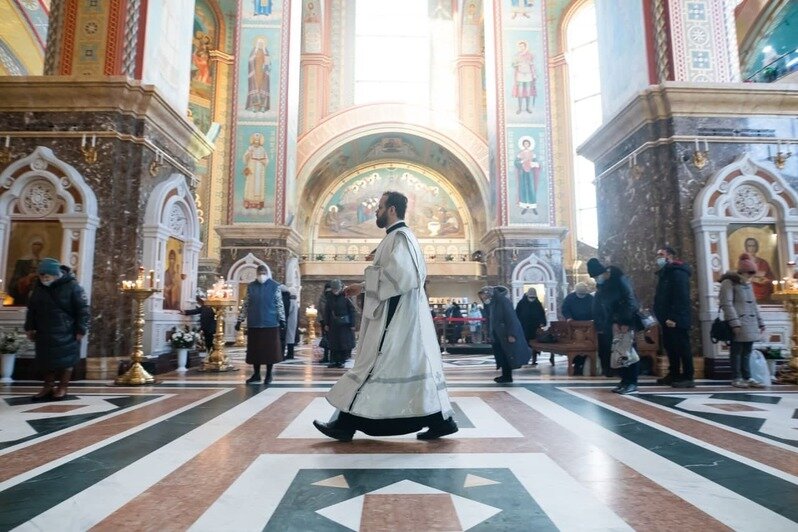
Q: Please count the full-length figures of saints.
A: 4